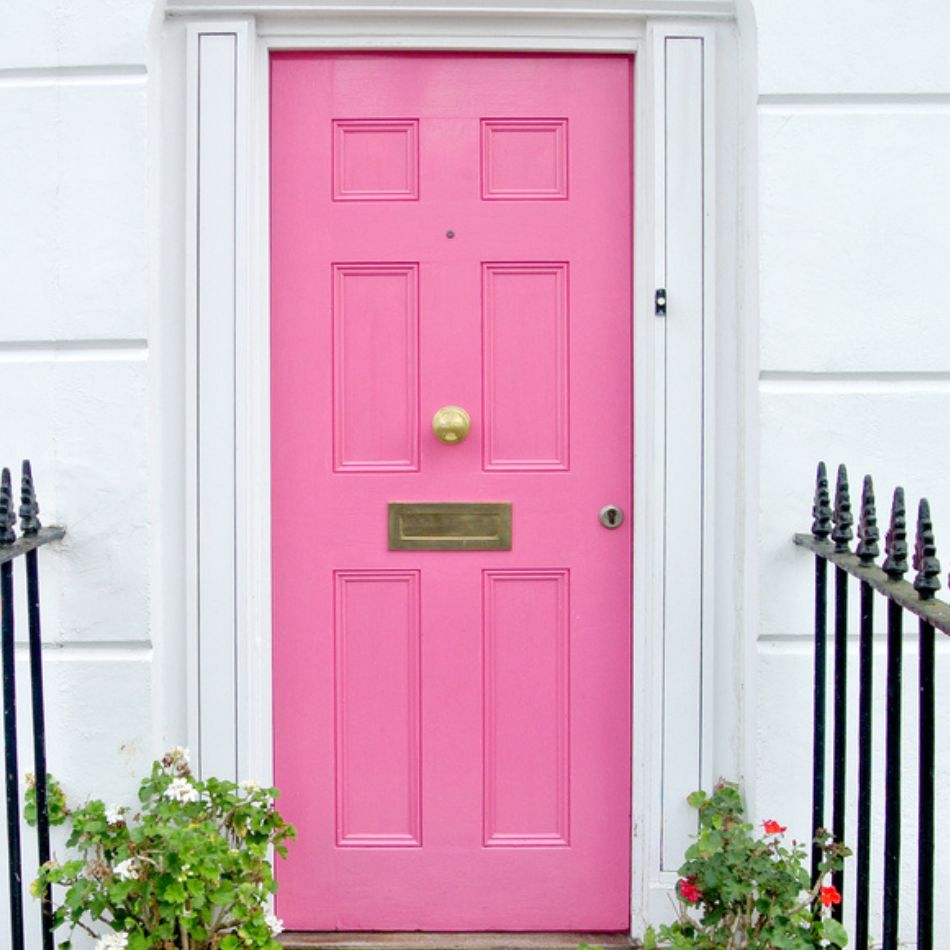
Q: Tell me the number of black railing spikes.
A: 7